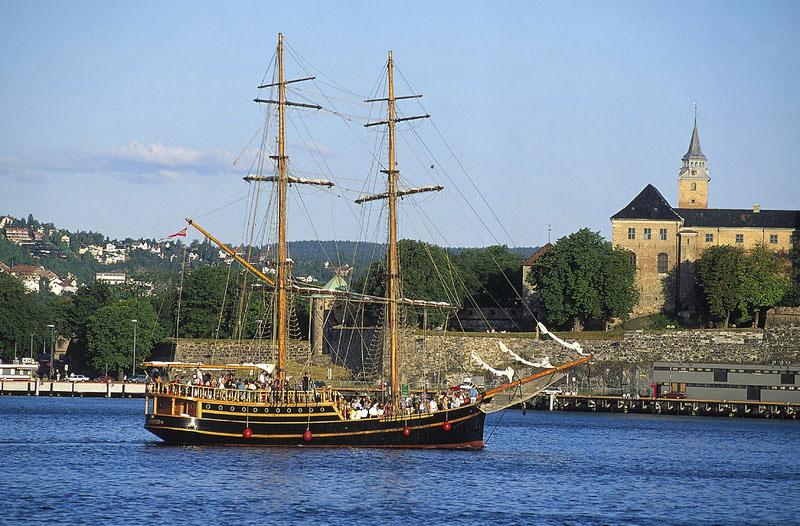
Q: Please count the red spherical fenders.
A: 4